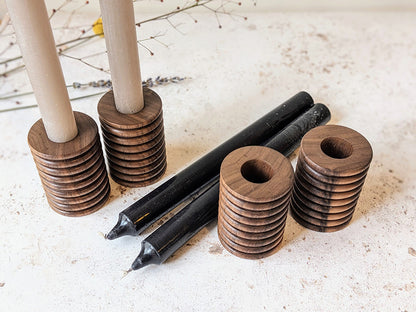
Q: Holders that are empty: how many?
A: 2